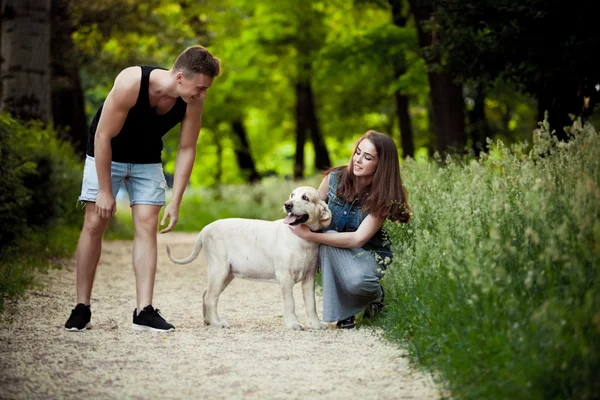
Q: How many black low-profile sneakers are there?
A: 2